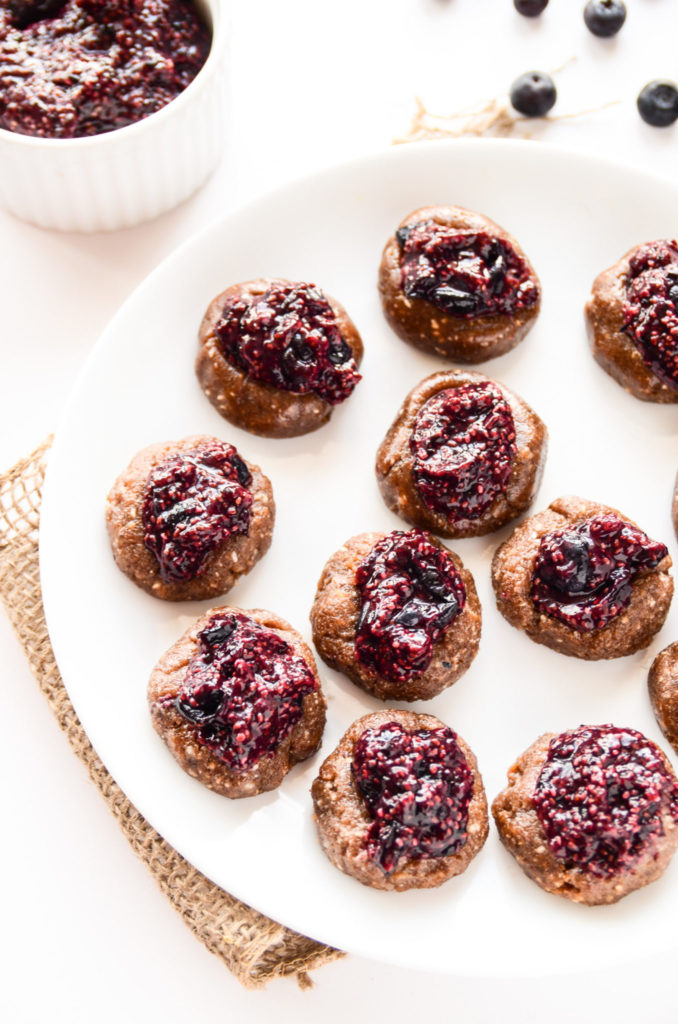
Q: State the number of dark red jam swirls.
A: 10